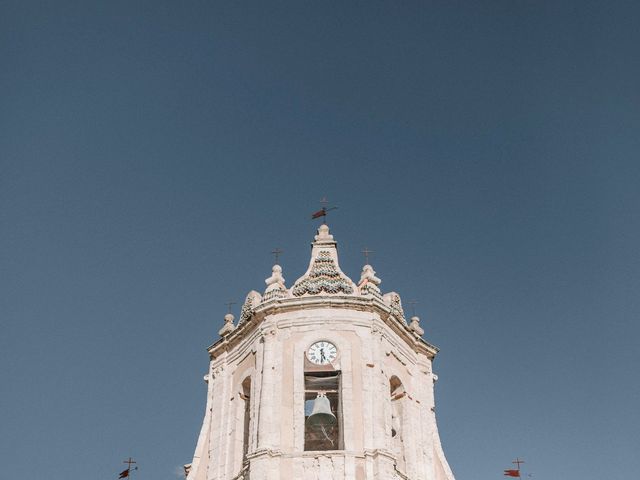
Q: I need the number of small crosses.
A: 7